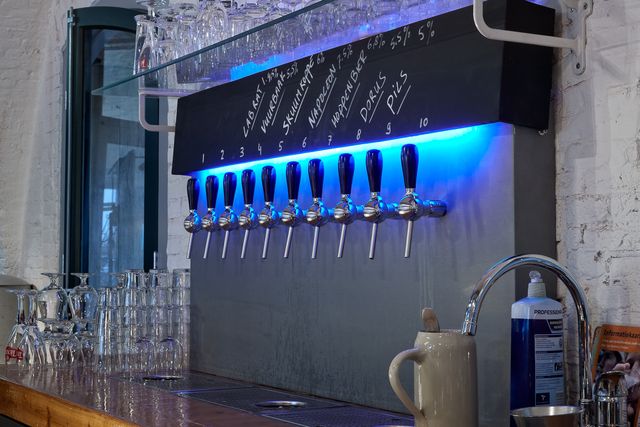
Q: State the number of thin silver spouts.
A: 10